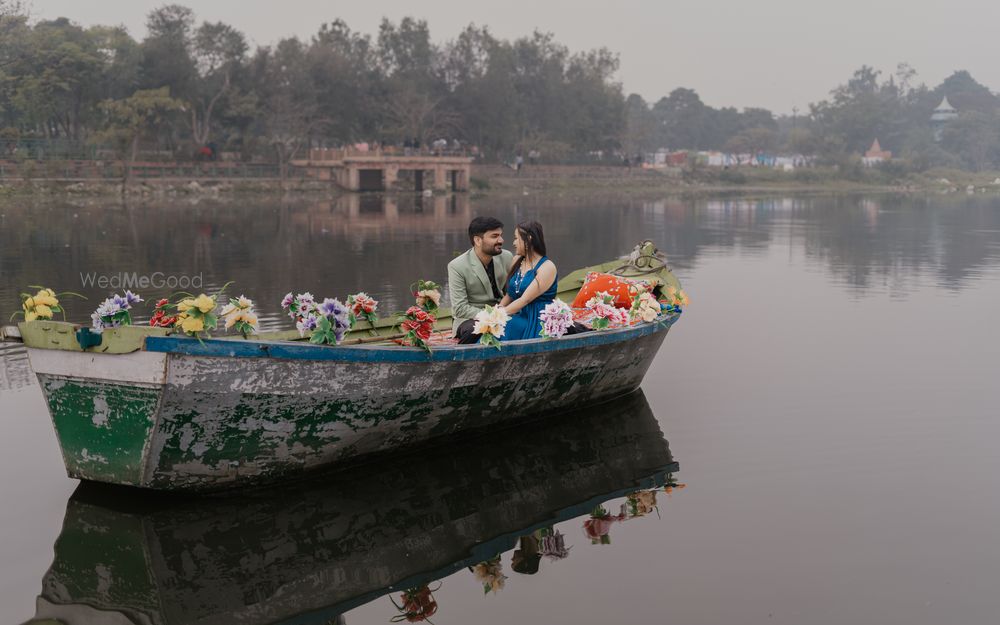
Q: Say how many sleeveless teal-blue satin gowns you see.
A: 1